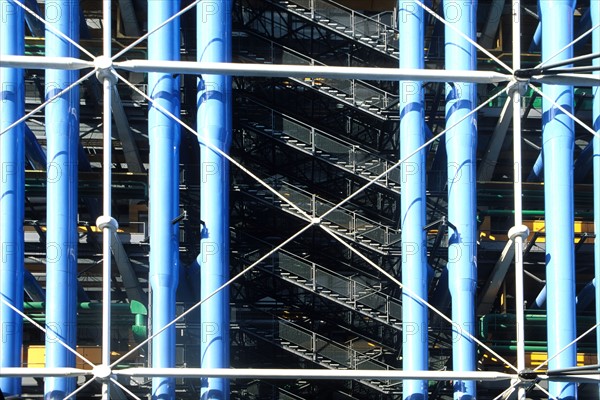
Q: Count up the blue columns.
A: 8